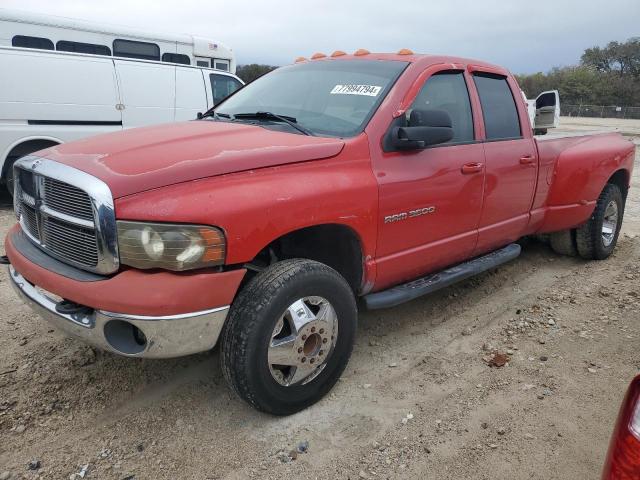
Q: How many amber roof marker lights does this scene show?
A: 5